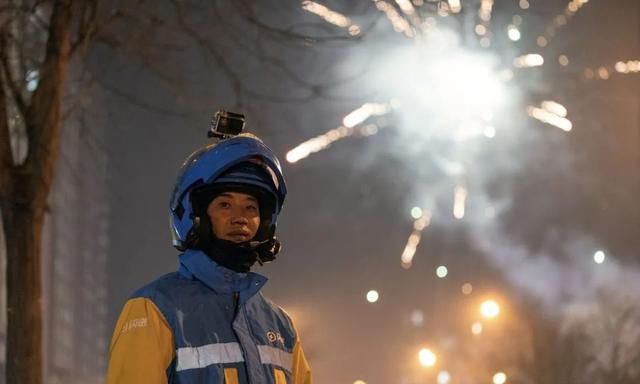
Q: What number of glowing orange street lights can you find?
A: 2